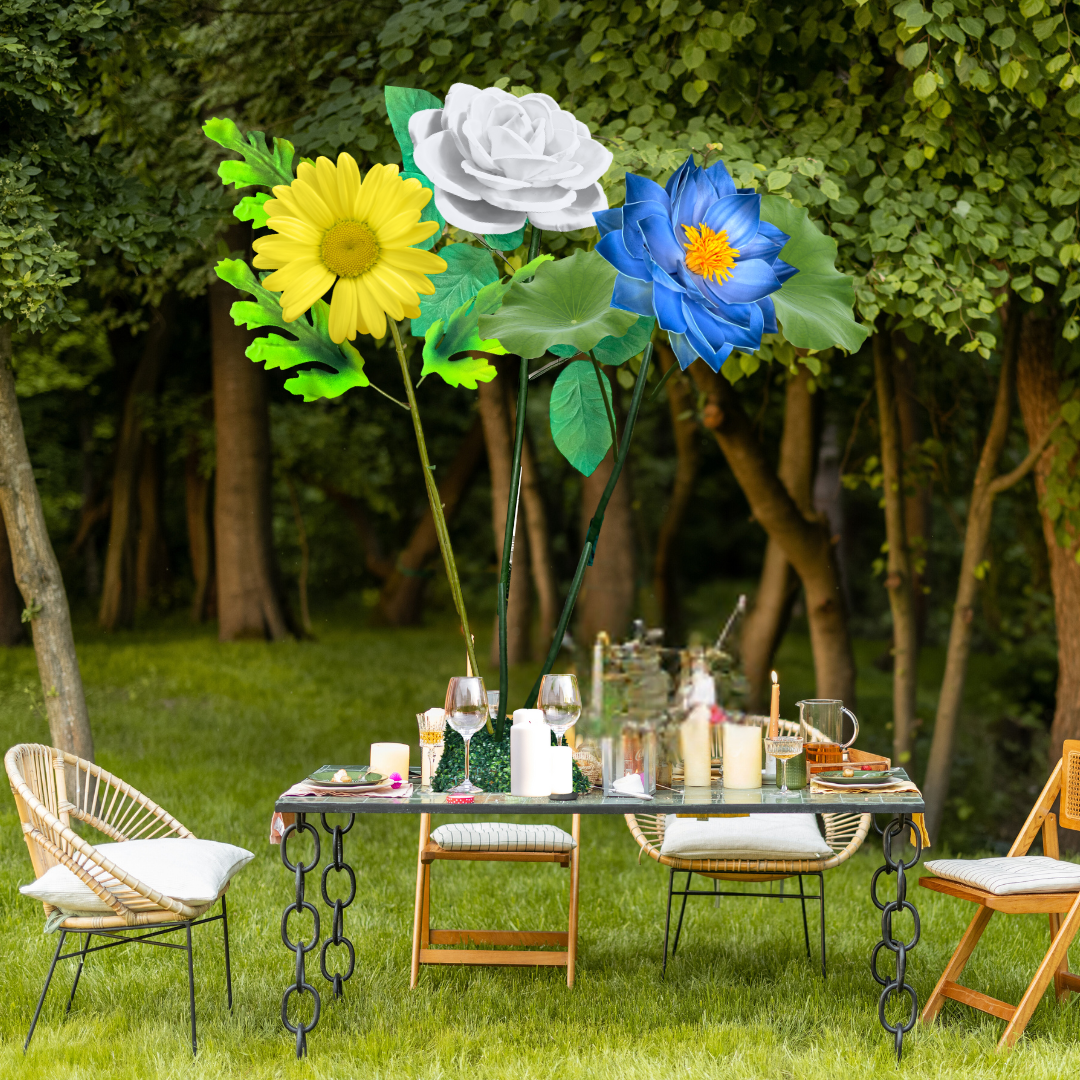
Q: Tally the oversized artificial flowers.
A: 3